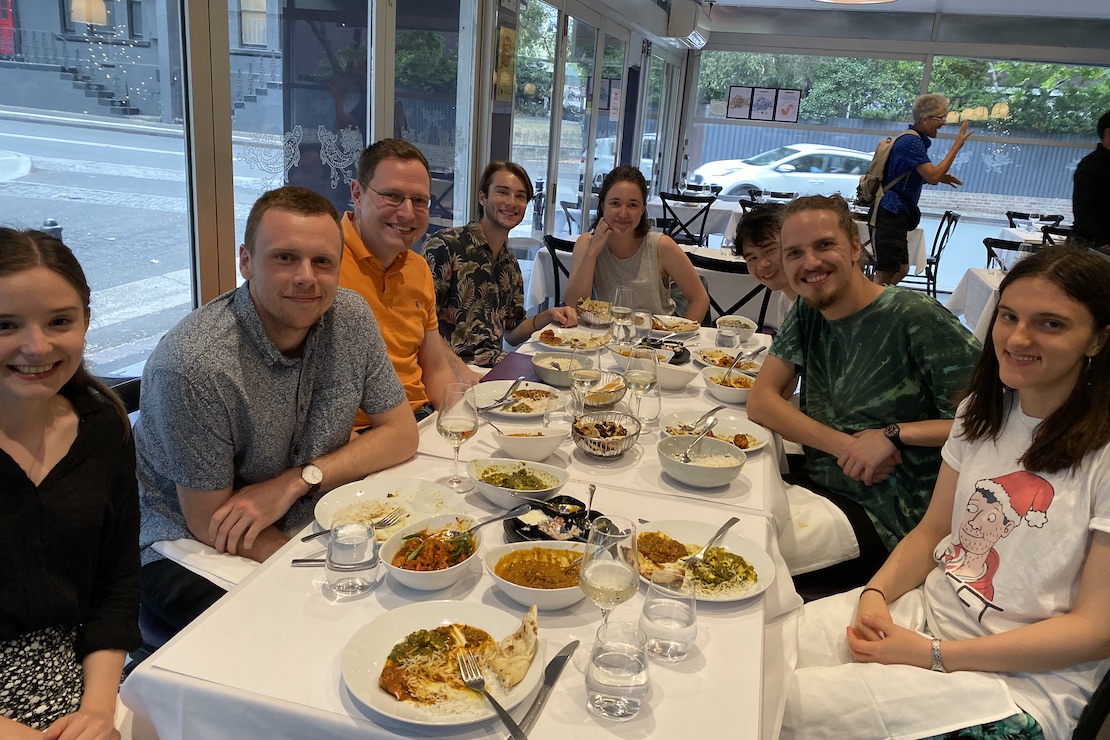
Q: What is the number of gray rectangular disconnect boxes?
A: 0